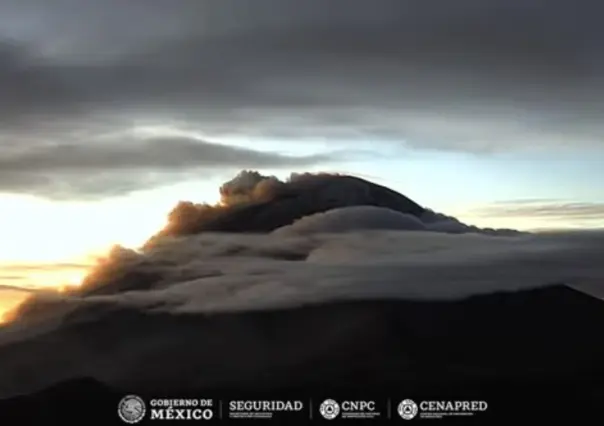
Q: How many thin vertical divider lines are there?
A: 3